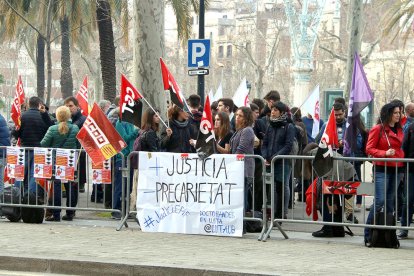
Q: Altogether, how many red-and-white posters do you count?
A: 4